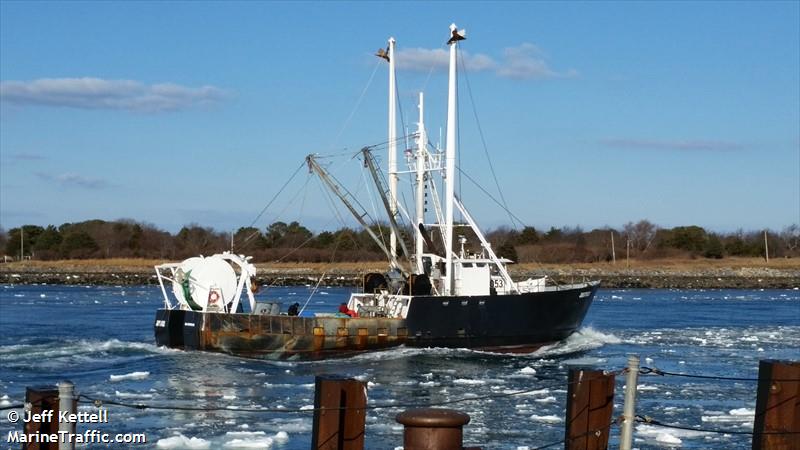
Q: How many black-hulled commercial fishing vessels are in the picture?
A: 1